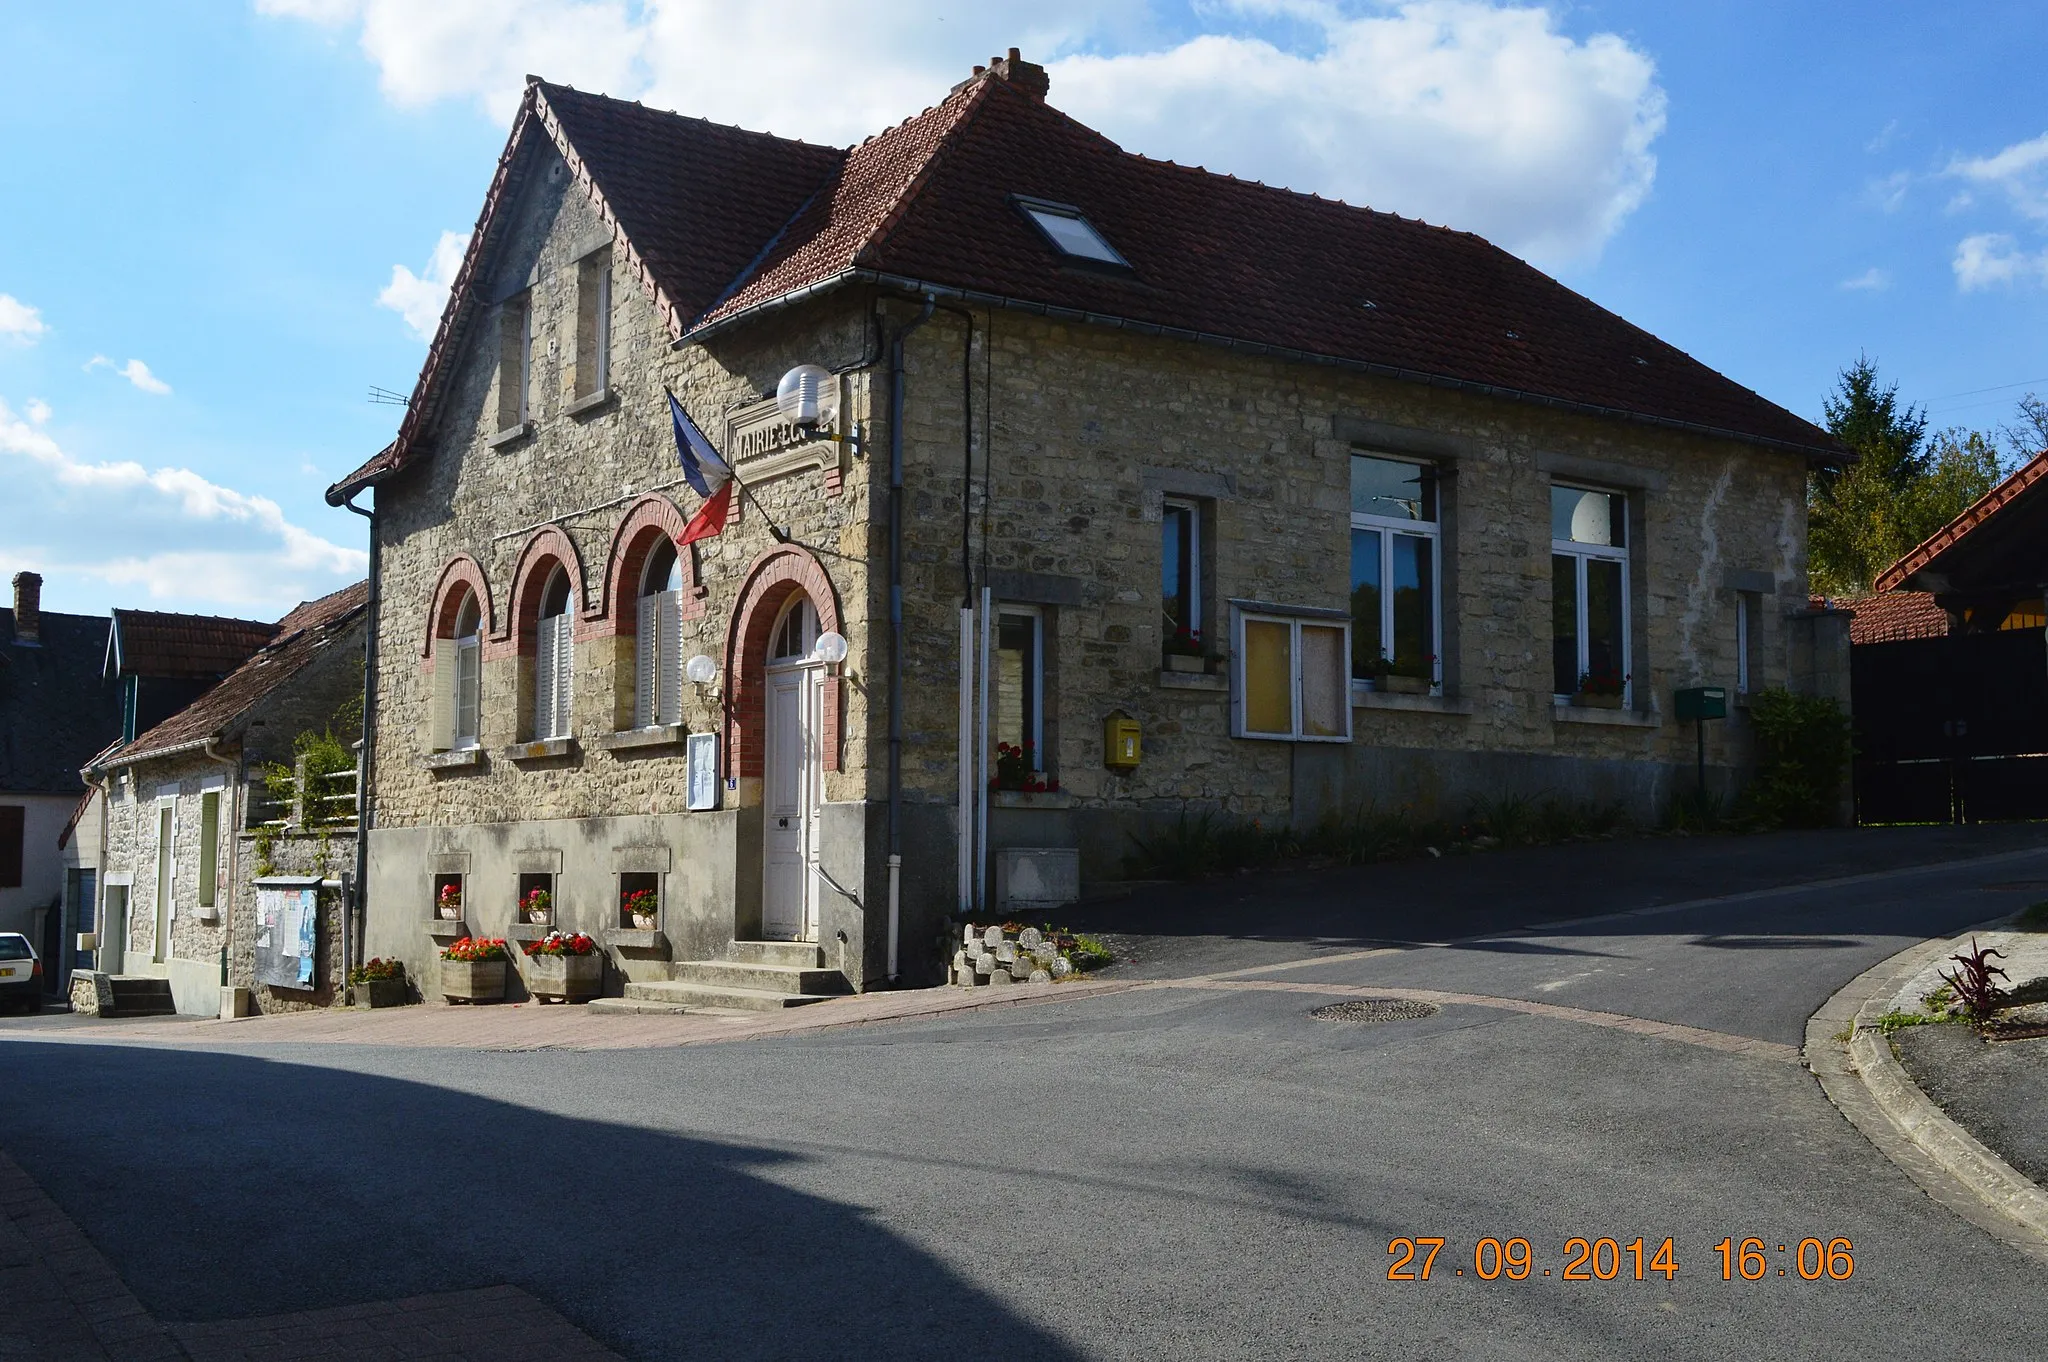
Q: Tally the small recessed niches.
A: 3